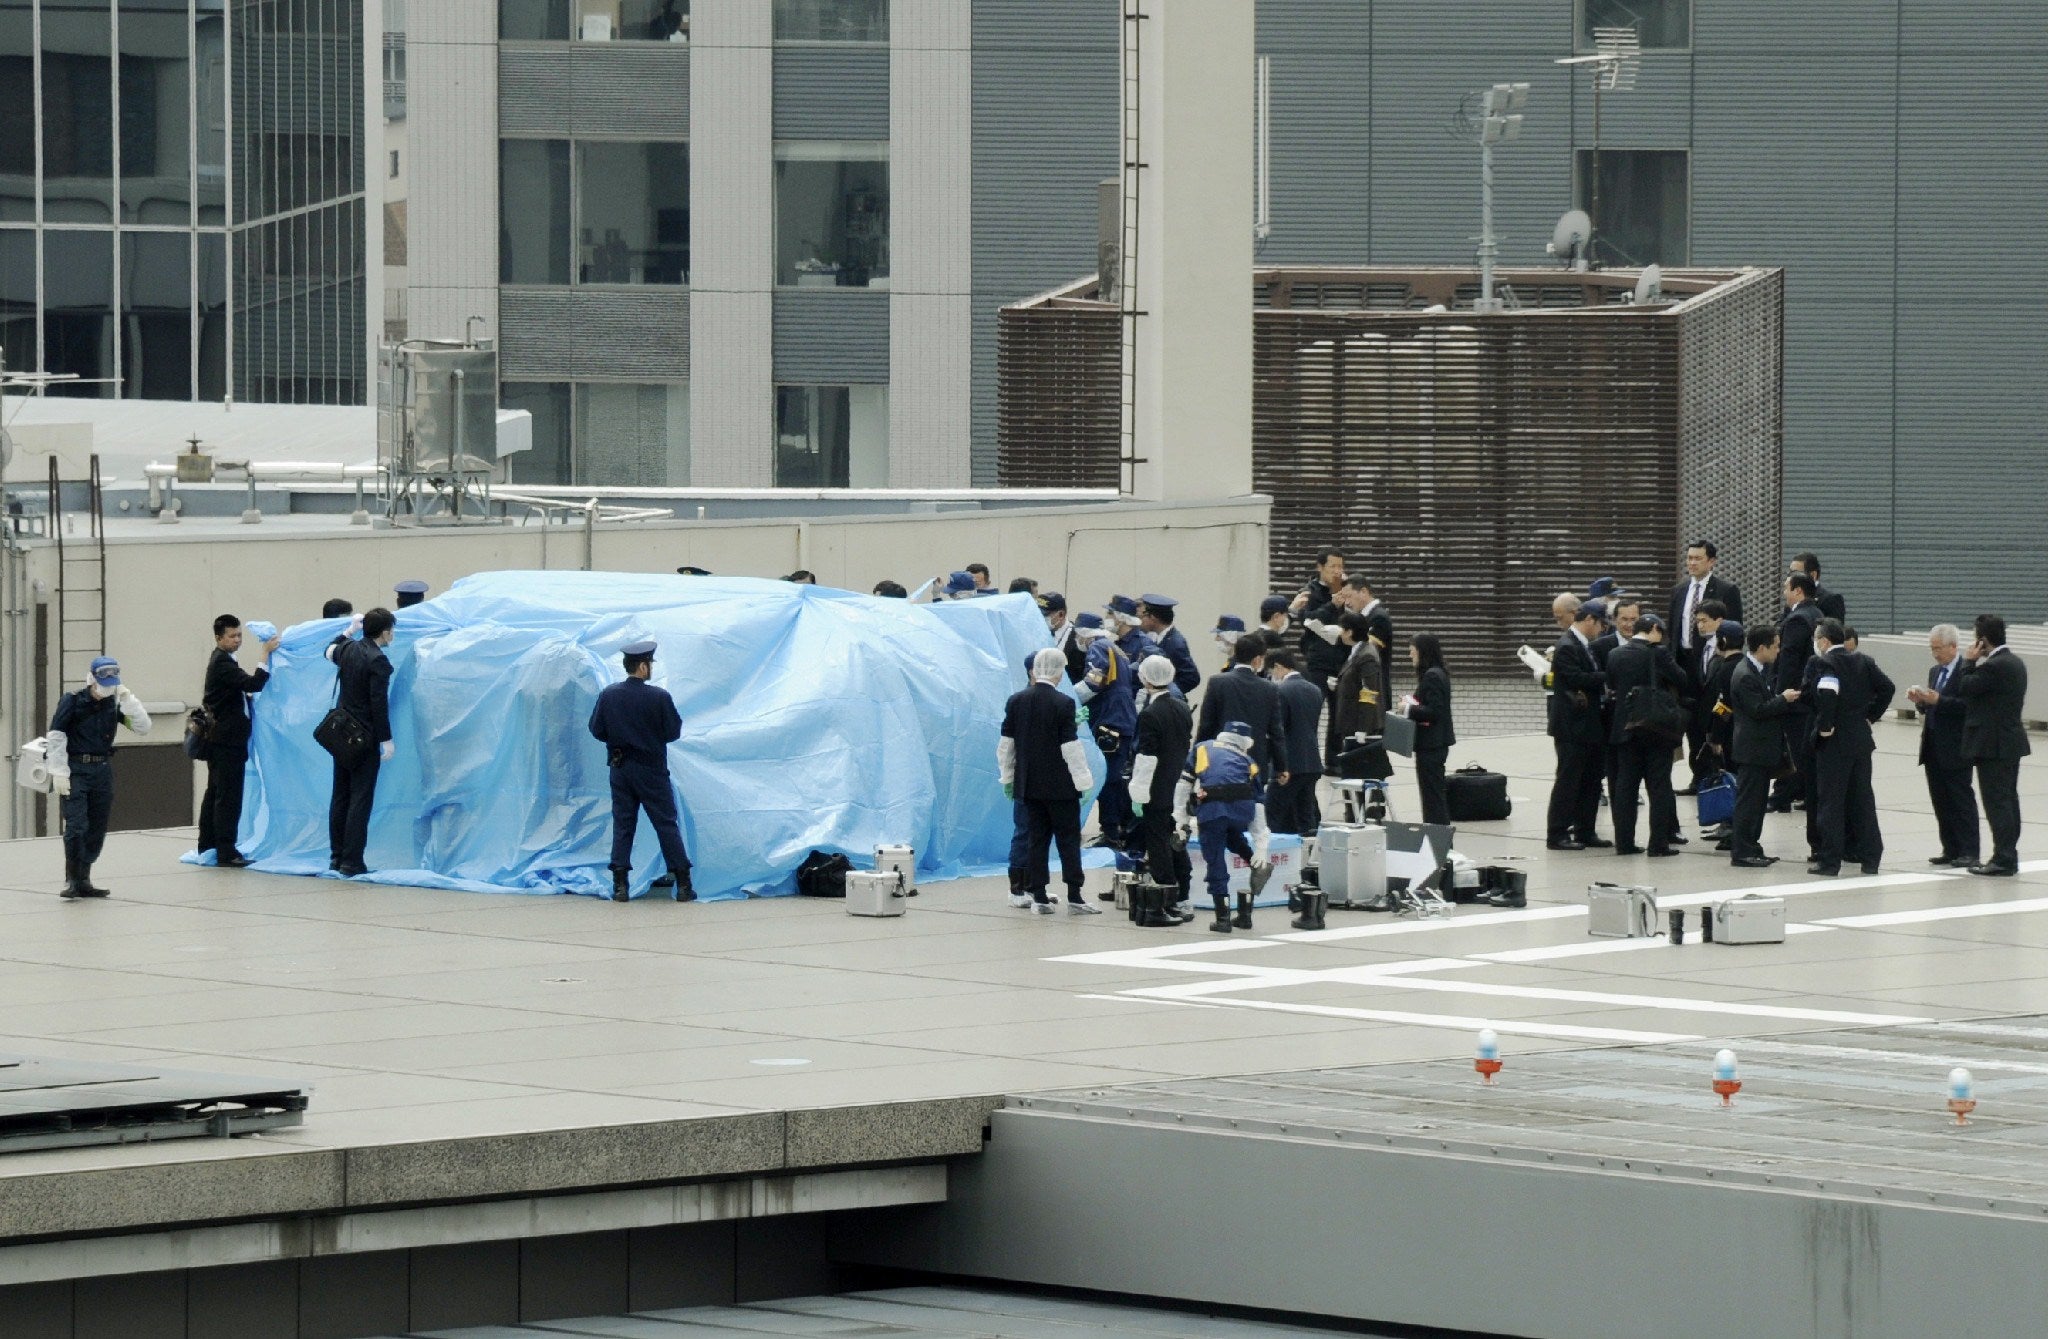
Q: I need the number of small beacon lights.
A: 3